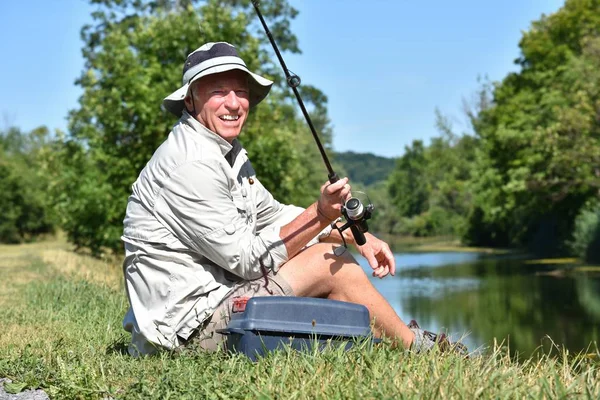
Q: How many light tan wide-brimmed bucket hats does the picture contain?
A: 1